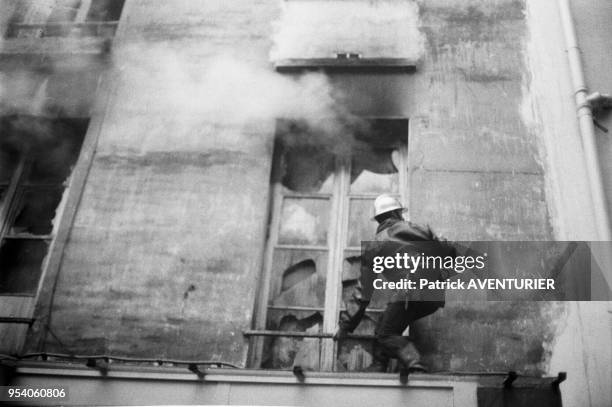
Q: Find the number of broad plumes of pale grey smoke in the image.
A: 1